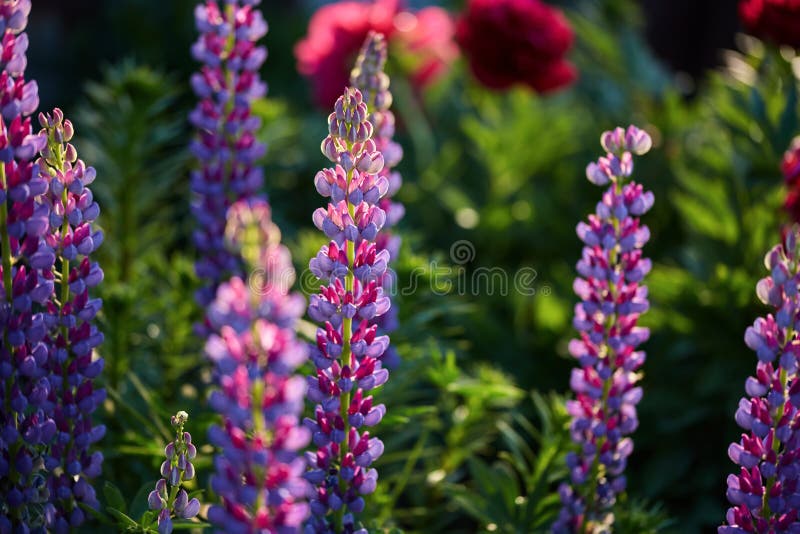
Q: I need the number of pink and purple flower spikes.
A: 9